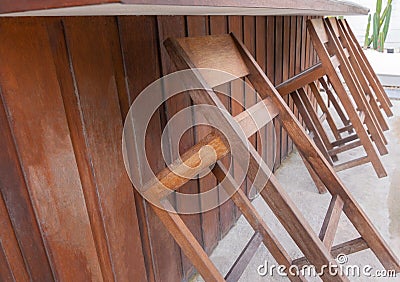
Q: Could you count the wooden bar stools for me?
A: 4